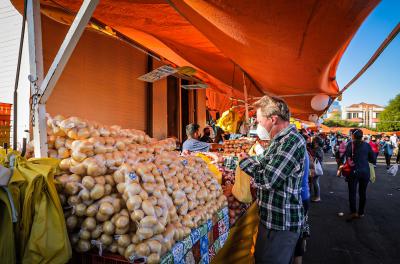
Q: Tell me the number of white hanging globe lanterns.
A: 2